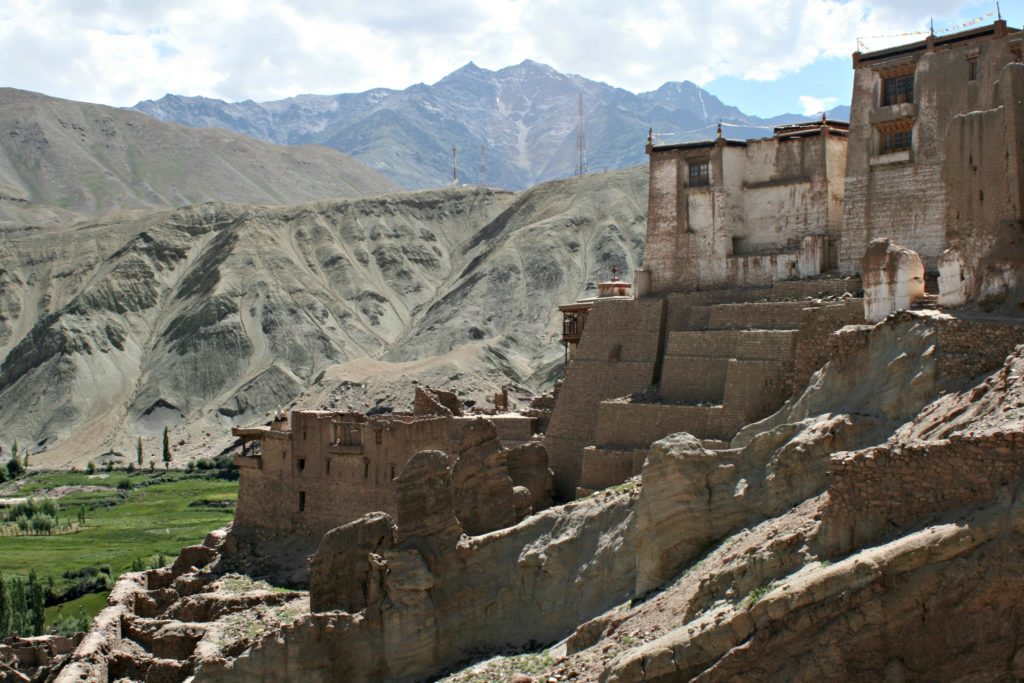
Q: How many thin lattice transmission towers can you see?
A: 3